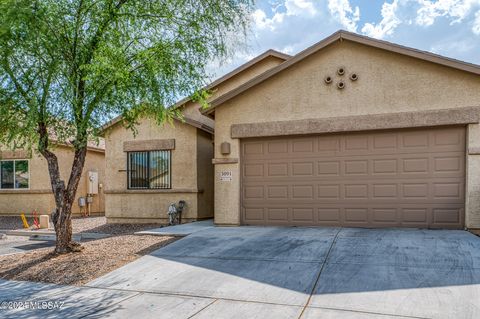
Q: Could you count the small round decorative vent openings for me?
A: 4